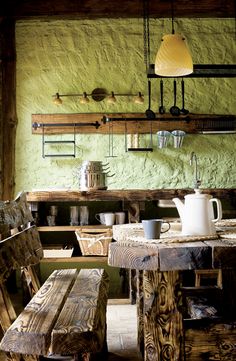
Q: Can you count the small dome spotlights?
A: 4